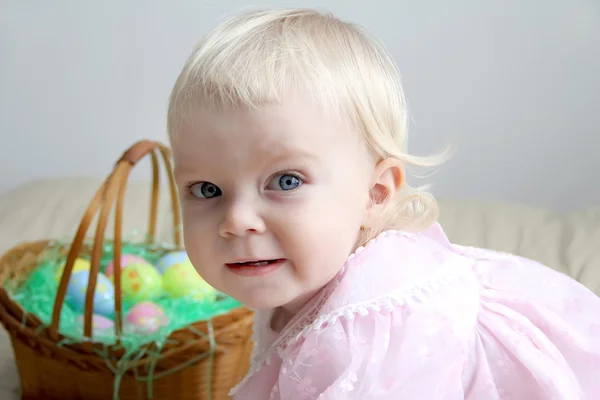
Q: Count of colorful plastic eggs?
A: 8